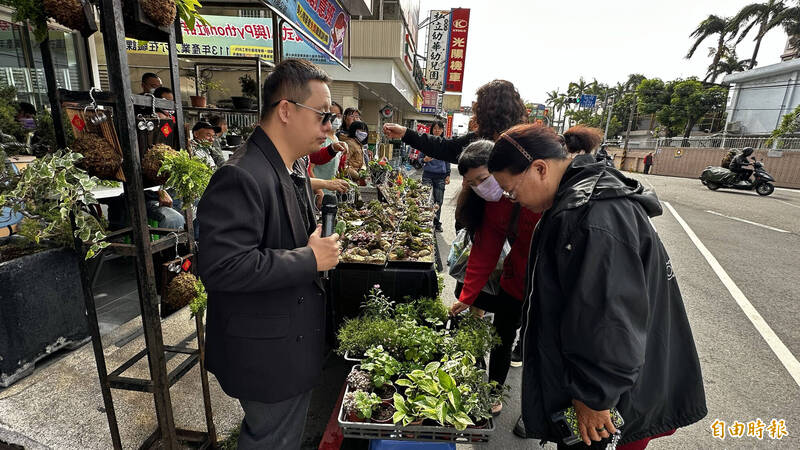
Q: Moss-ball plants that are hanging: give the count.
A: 5